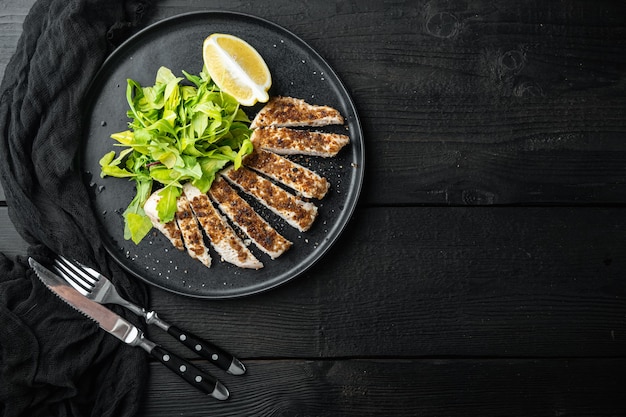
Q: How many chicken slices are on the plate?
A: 8